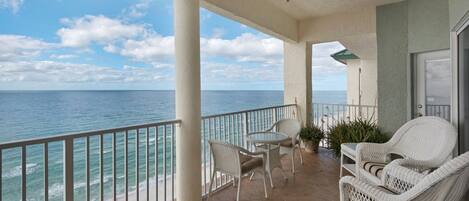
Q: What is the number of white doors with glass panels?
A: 1